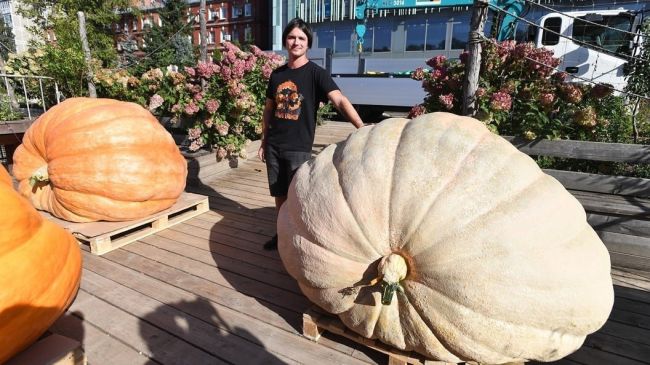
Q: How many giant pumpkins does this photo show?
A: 3